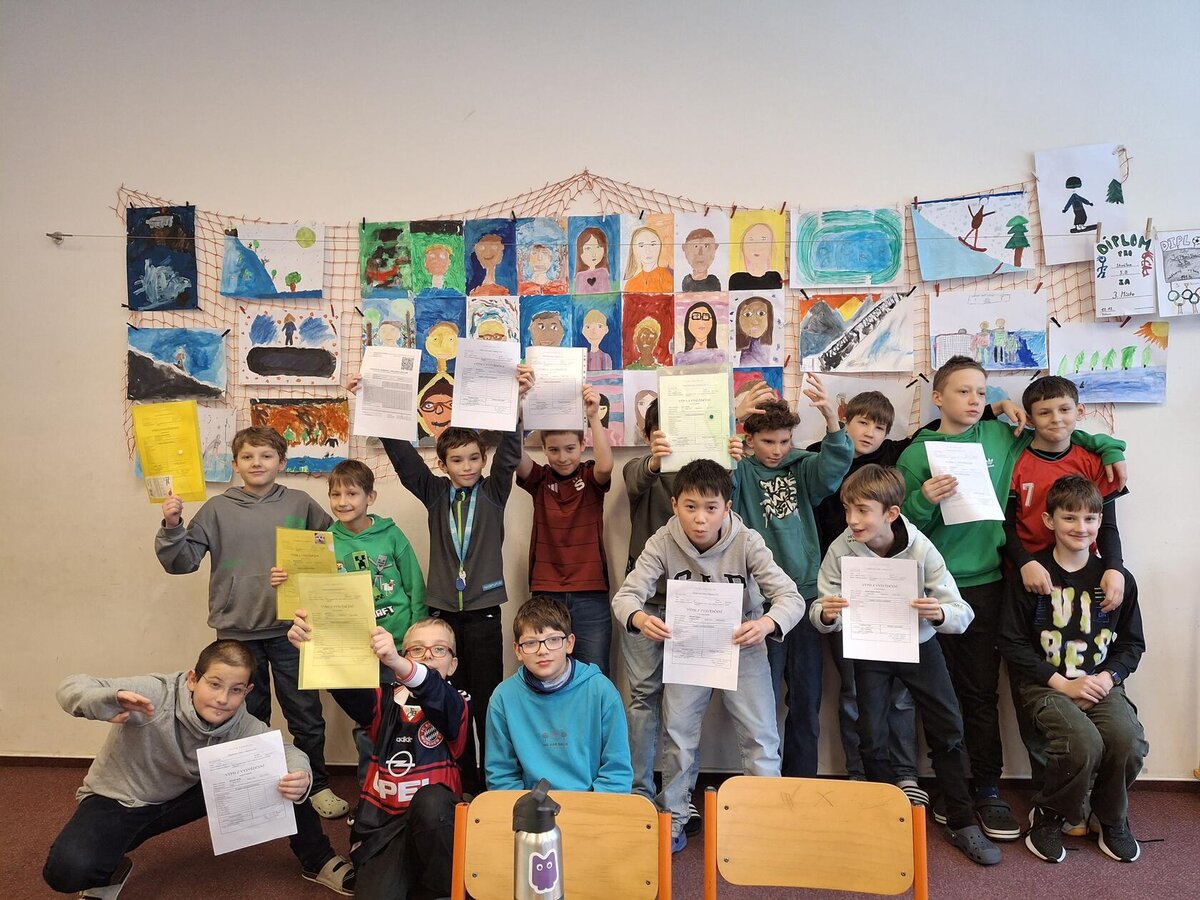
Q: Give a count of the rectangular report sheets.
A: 11